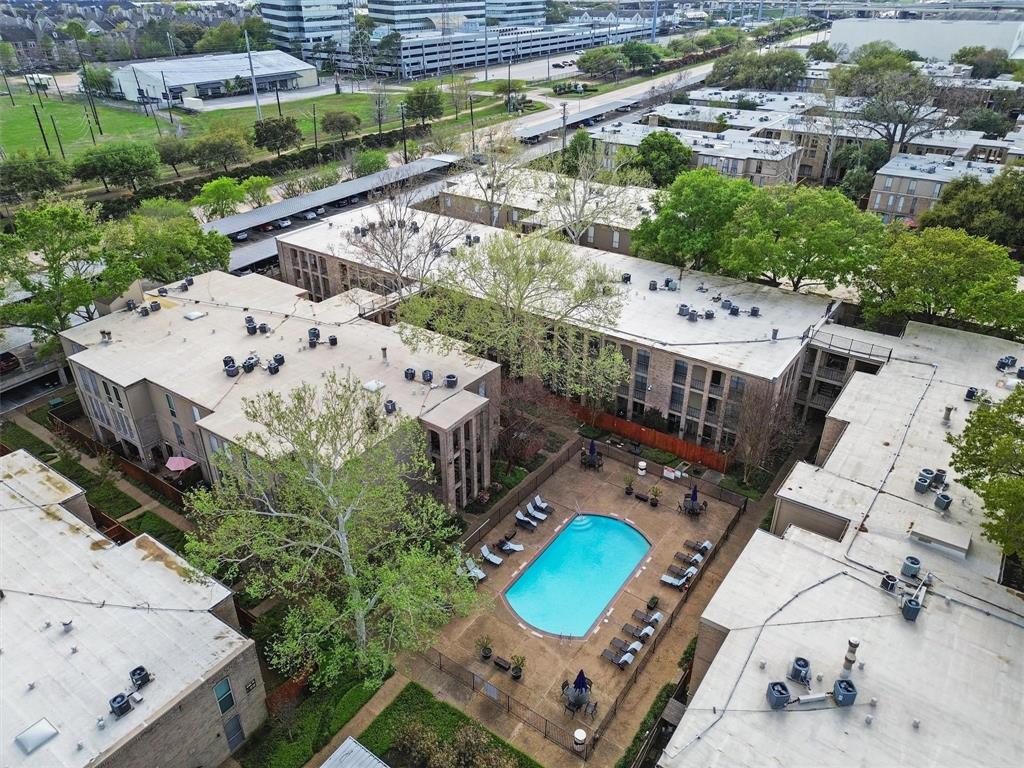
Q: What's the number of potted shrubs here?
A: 5